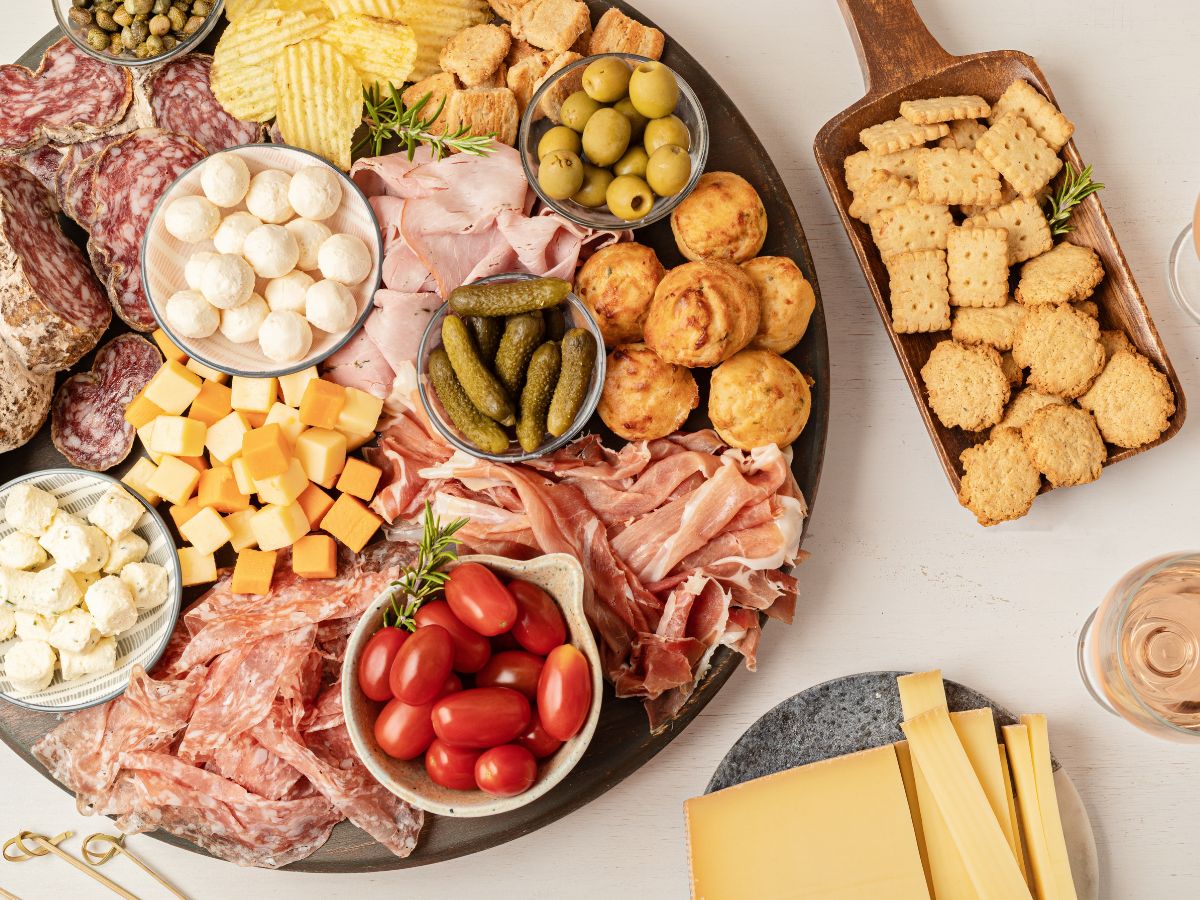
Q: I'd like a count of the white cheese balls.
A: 15